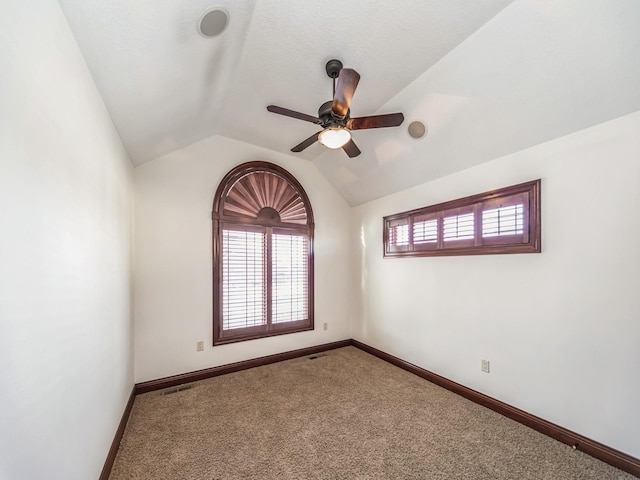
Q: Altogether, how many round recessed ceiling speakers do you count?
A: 2